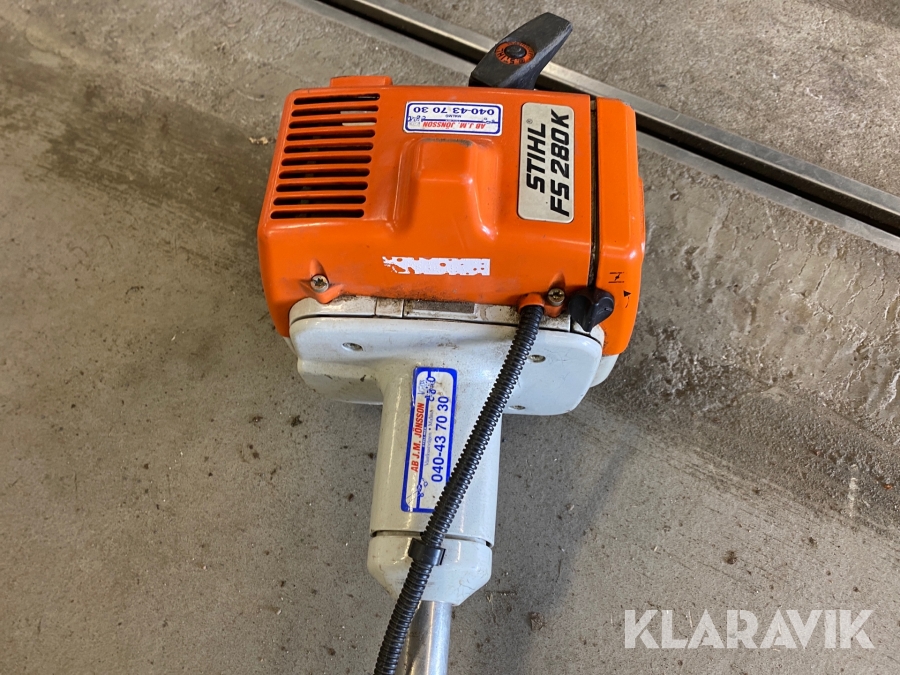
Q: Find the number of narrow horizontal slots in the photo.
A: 10